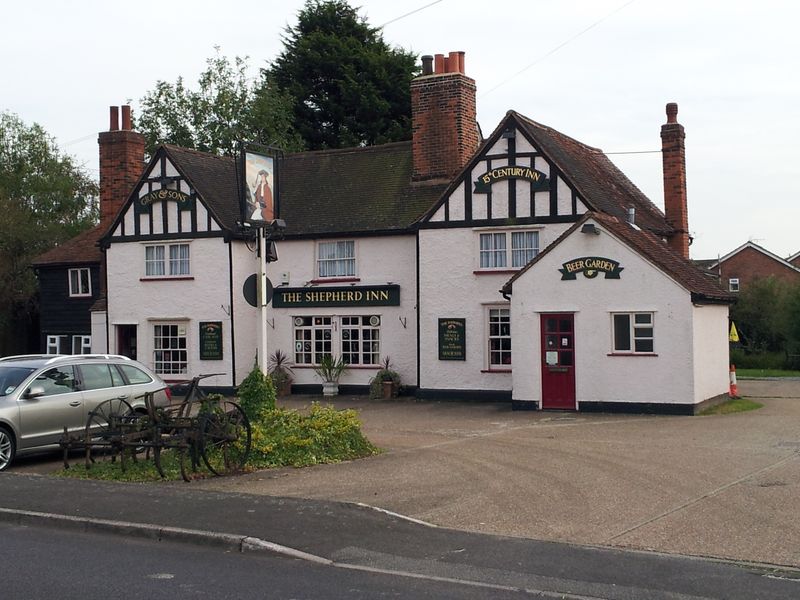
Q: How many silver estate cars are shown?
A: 1